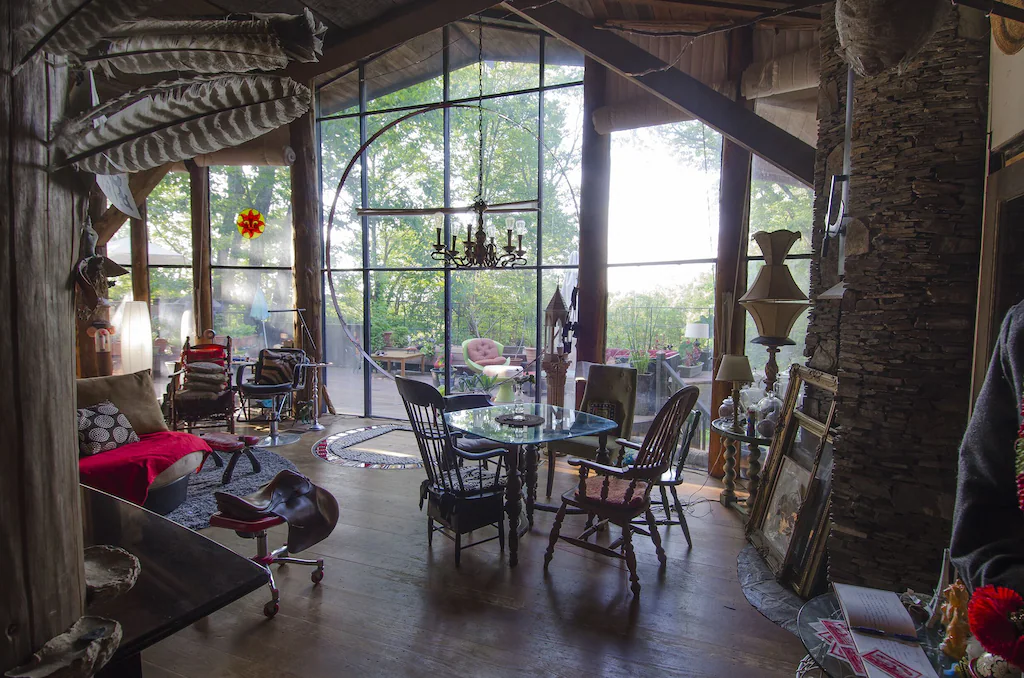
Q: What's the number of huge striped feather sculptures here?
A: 3